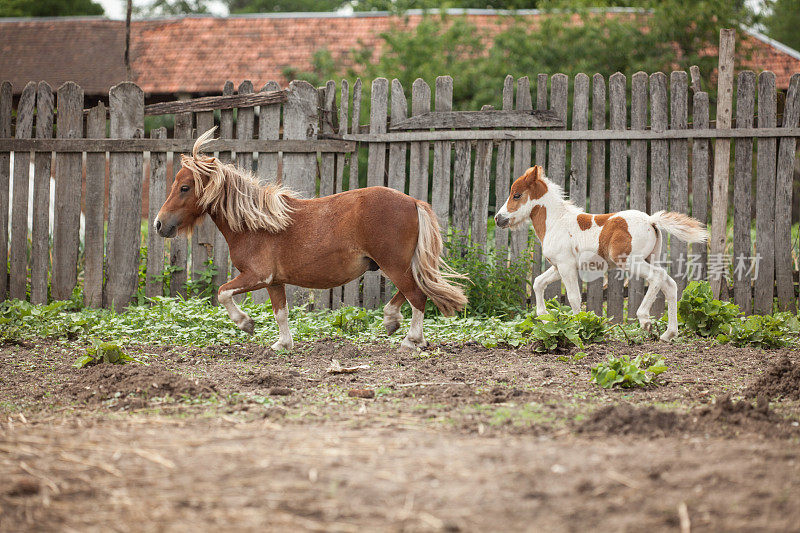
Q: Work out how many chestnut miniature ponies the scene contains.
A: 1